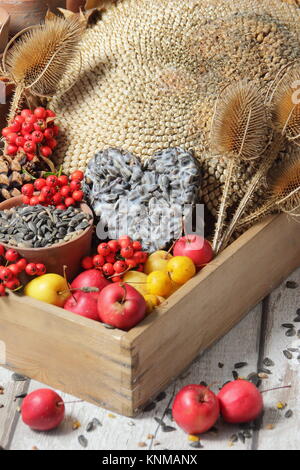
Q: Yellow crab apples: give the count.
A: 6